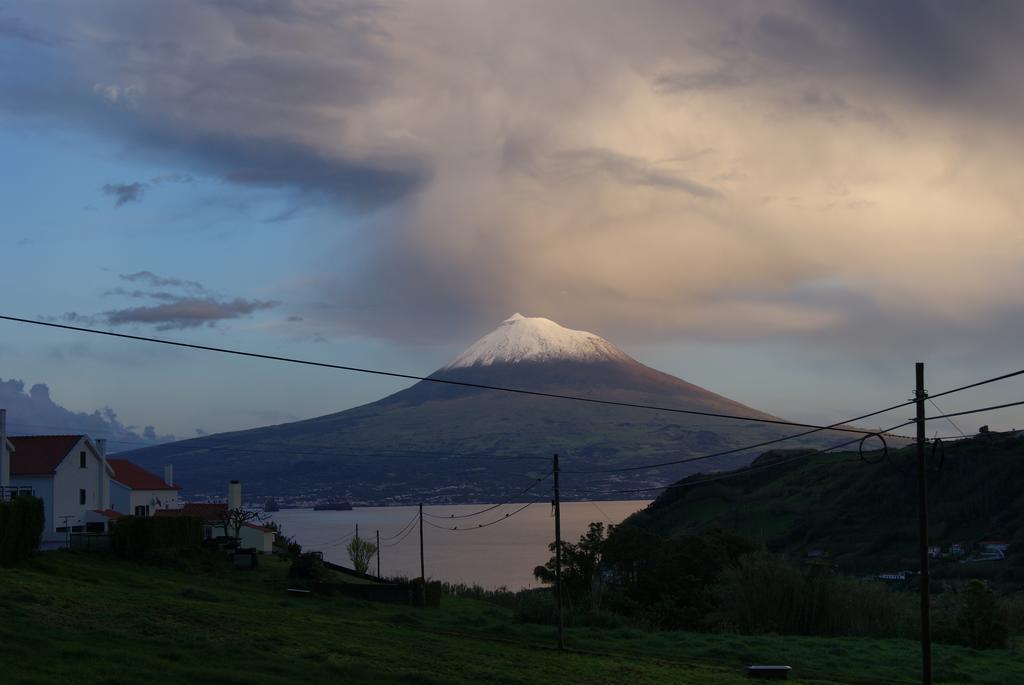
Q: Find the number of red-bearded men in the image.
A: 0